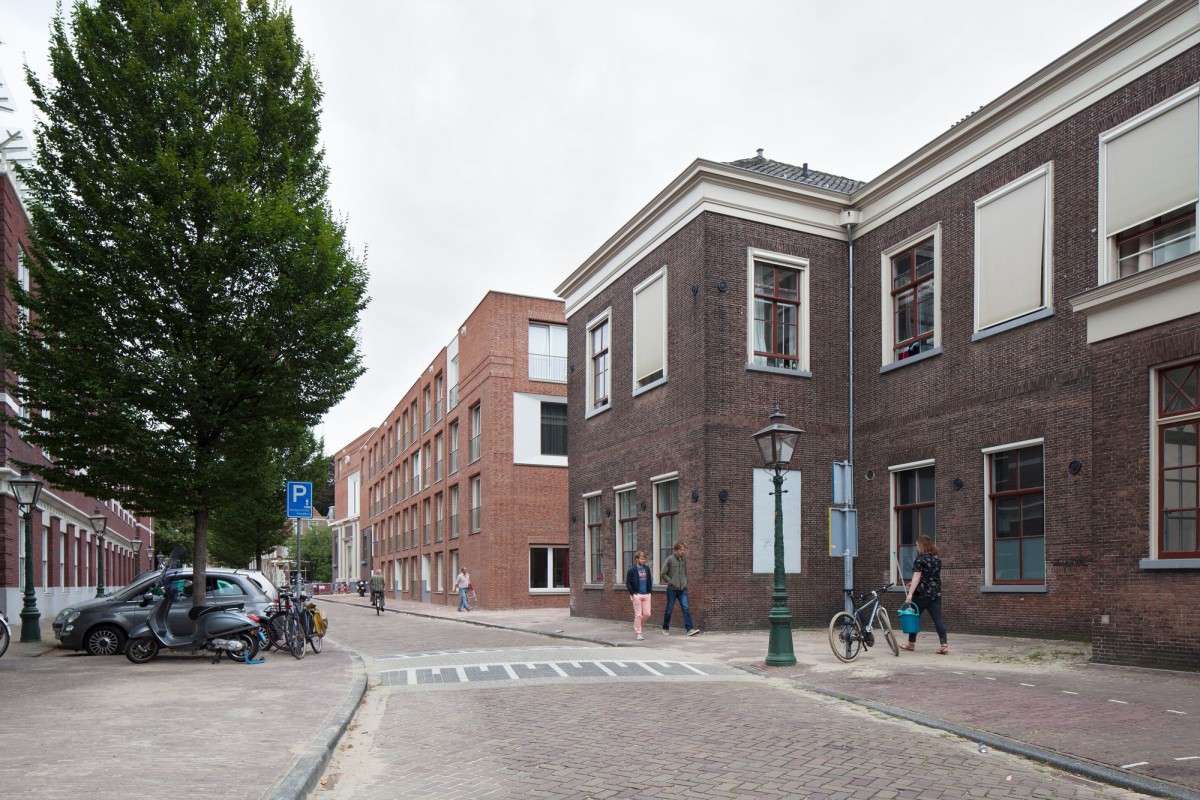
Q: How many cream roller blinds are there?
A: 3